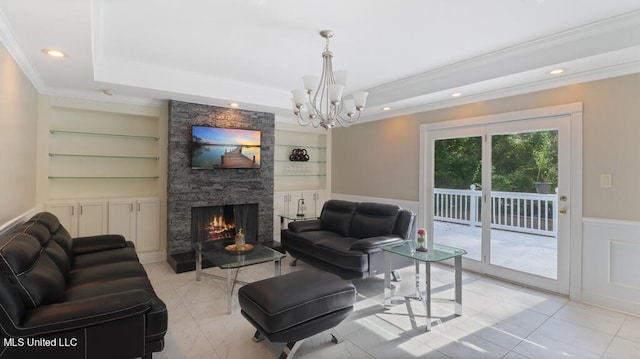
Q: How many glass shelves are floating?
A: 6